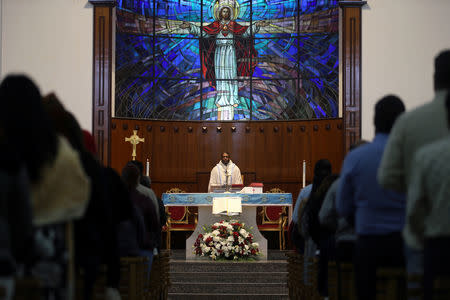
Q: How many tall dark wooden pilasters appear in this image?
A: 2